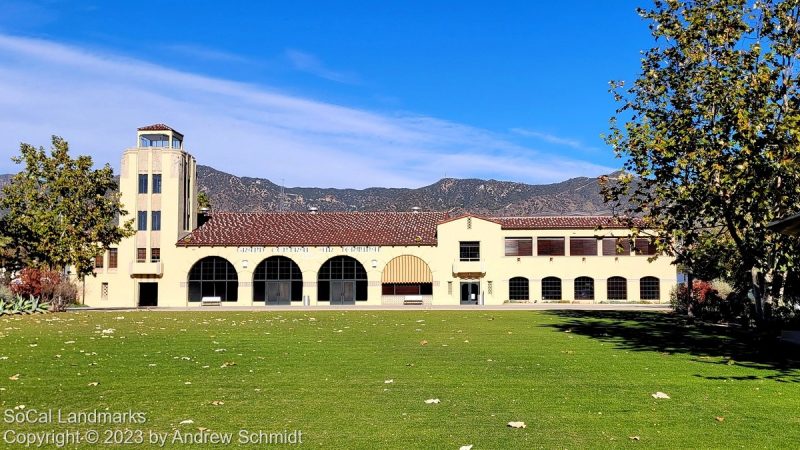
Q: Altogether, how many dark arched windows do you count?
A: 8